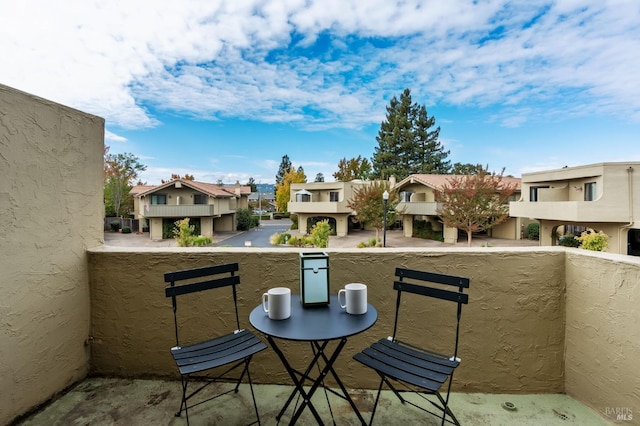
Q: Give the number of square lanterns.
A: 1